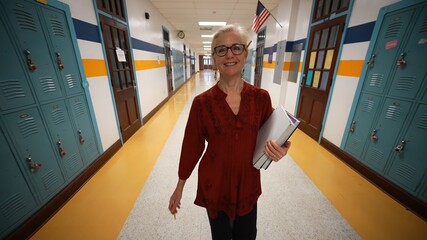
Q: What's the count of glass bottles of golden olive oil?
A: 0